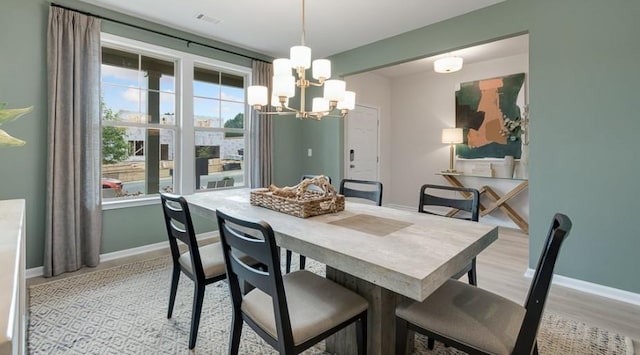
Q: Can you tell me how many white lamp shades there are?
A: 11